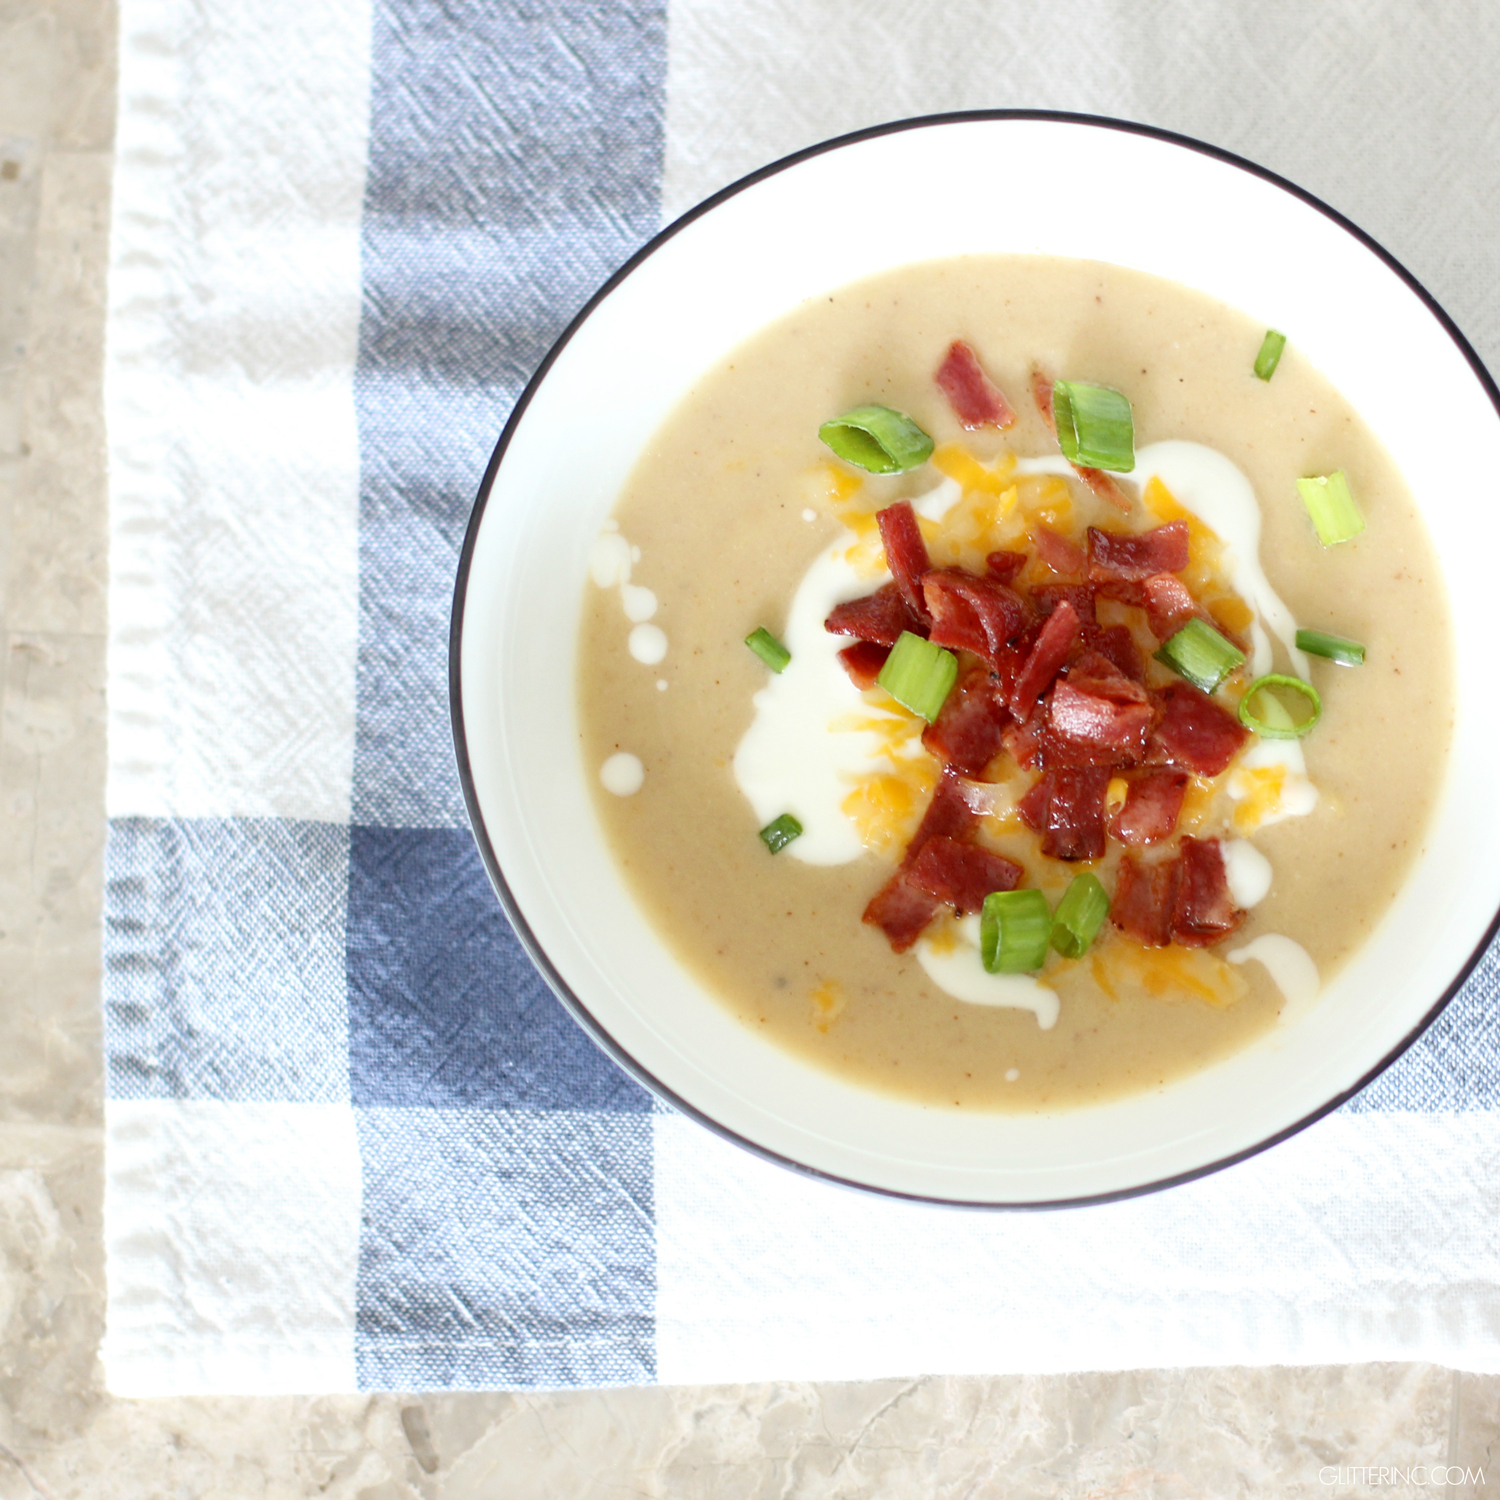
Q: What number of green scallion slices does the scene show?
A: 12